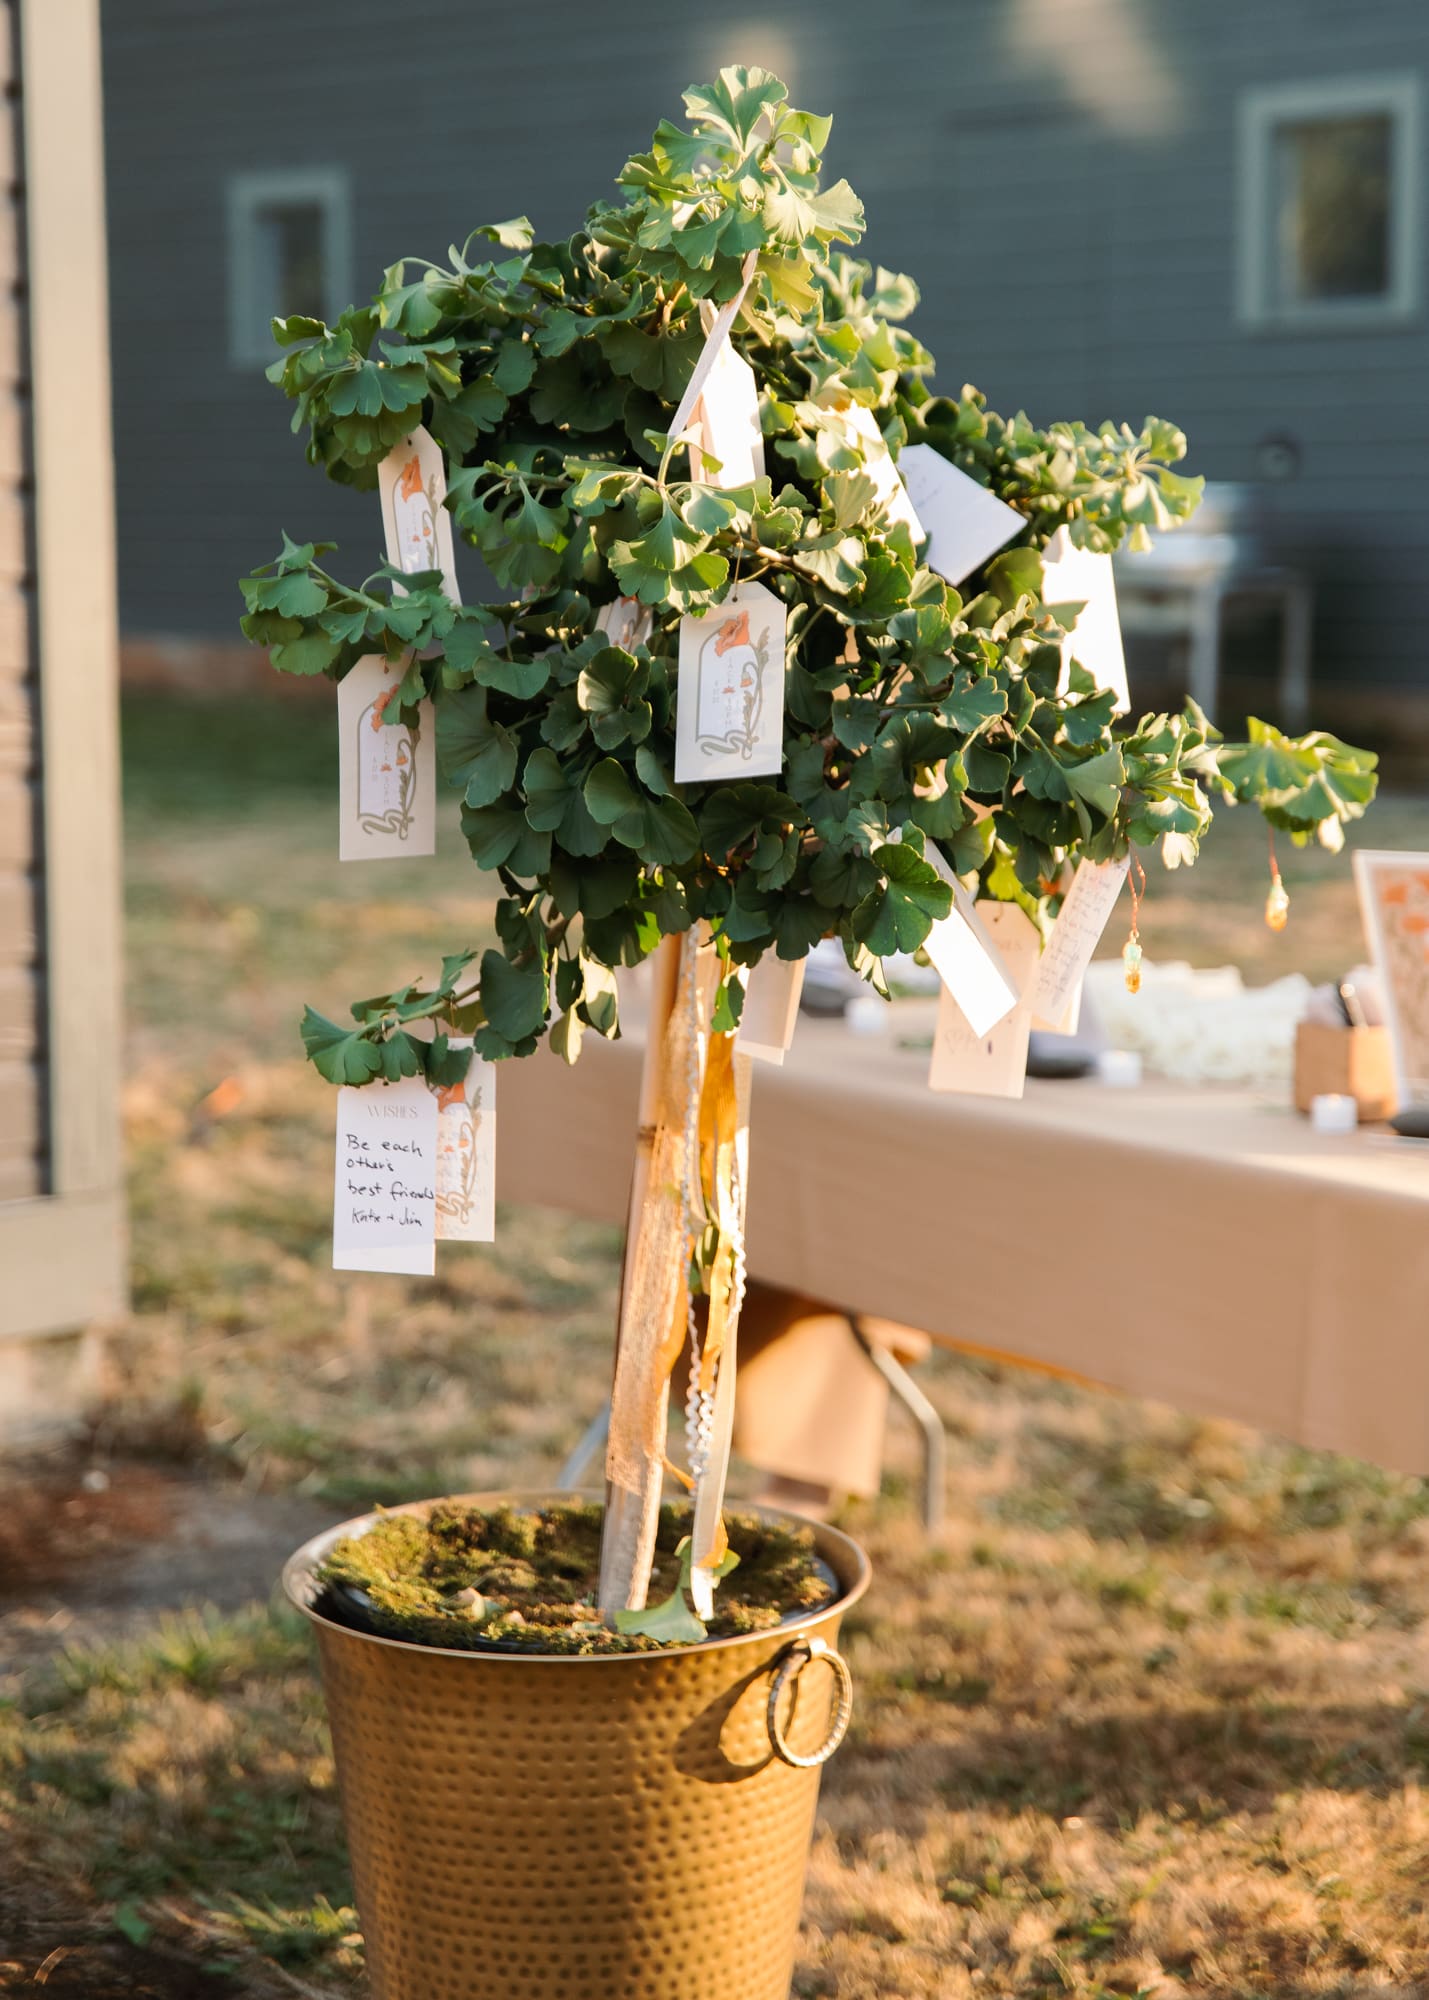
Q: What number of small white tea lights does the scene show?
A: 3